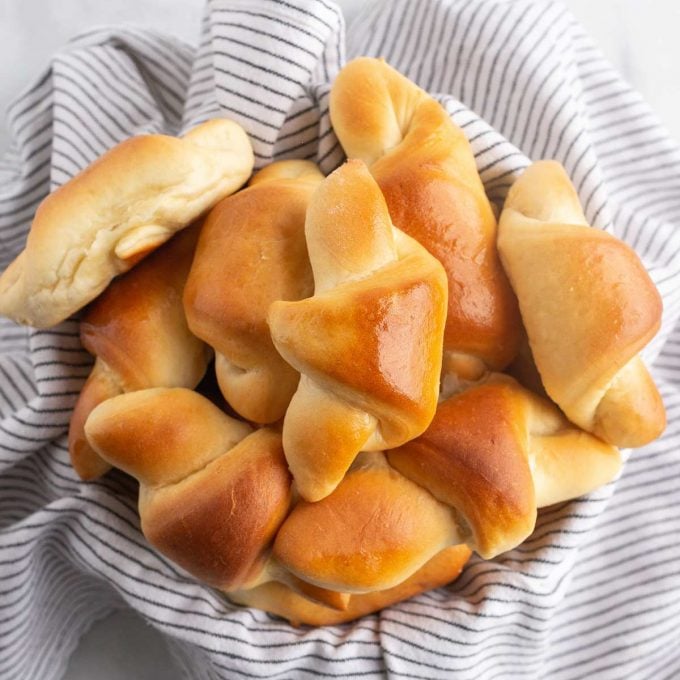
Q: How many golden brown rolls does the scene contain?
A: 9